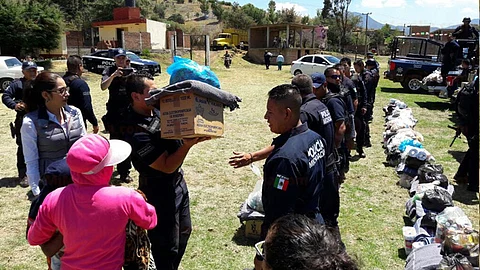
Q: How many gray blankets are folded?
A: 1